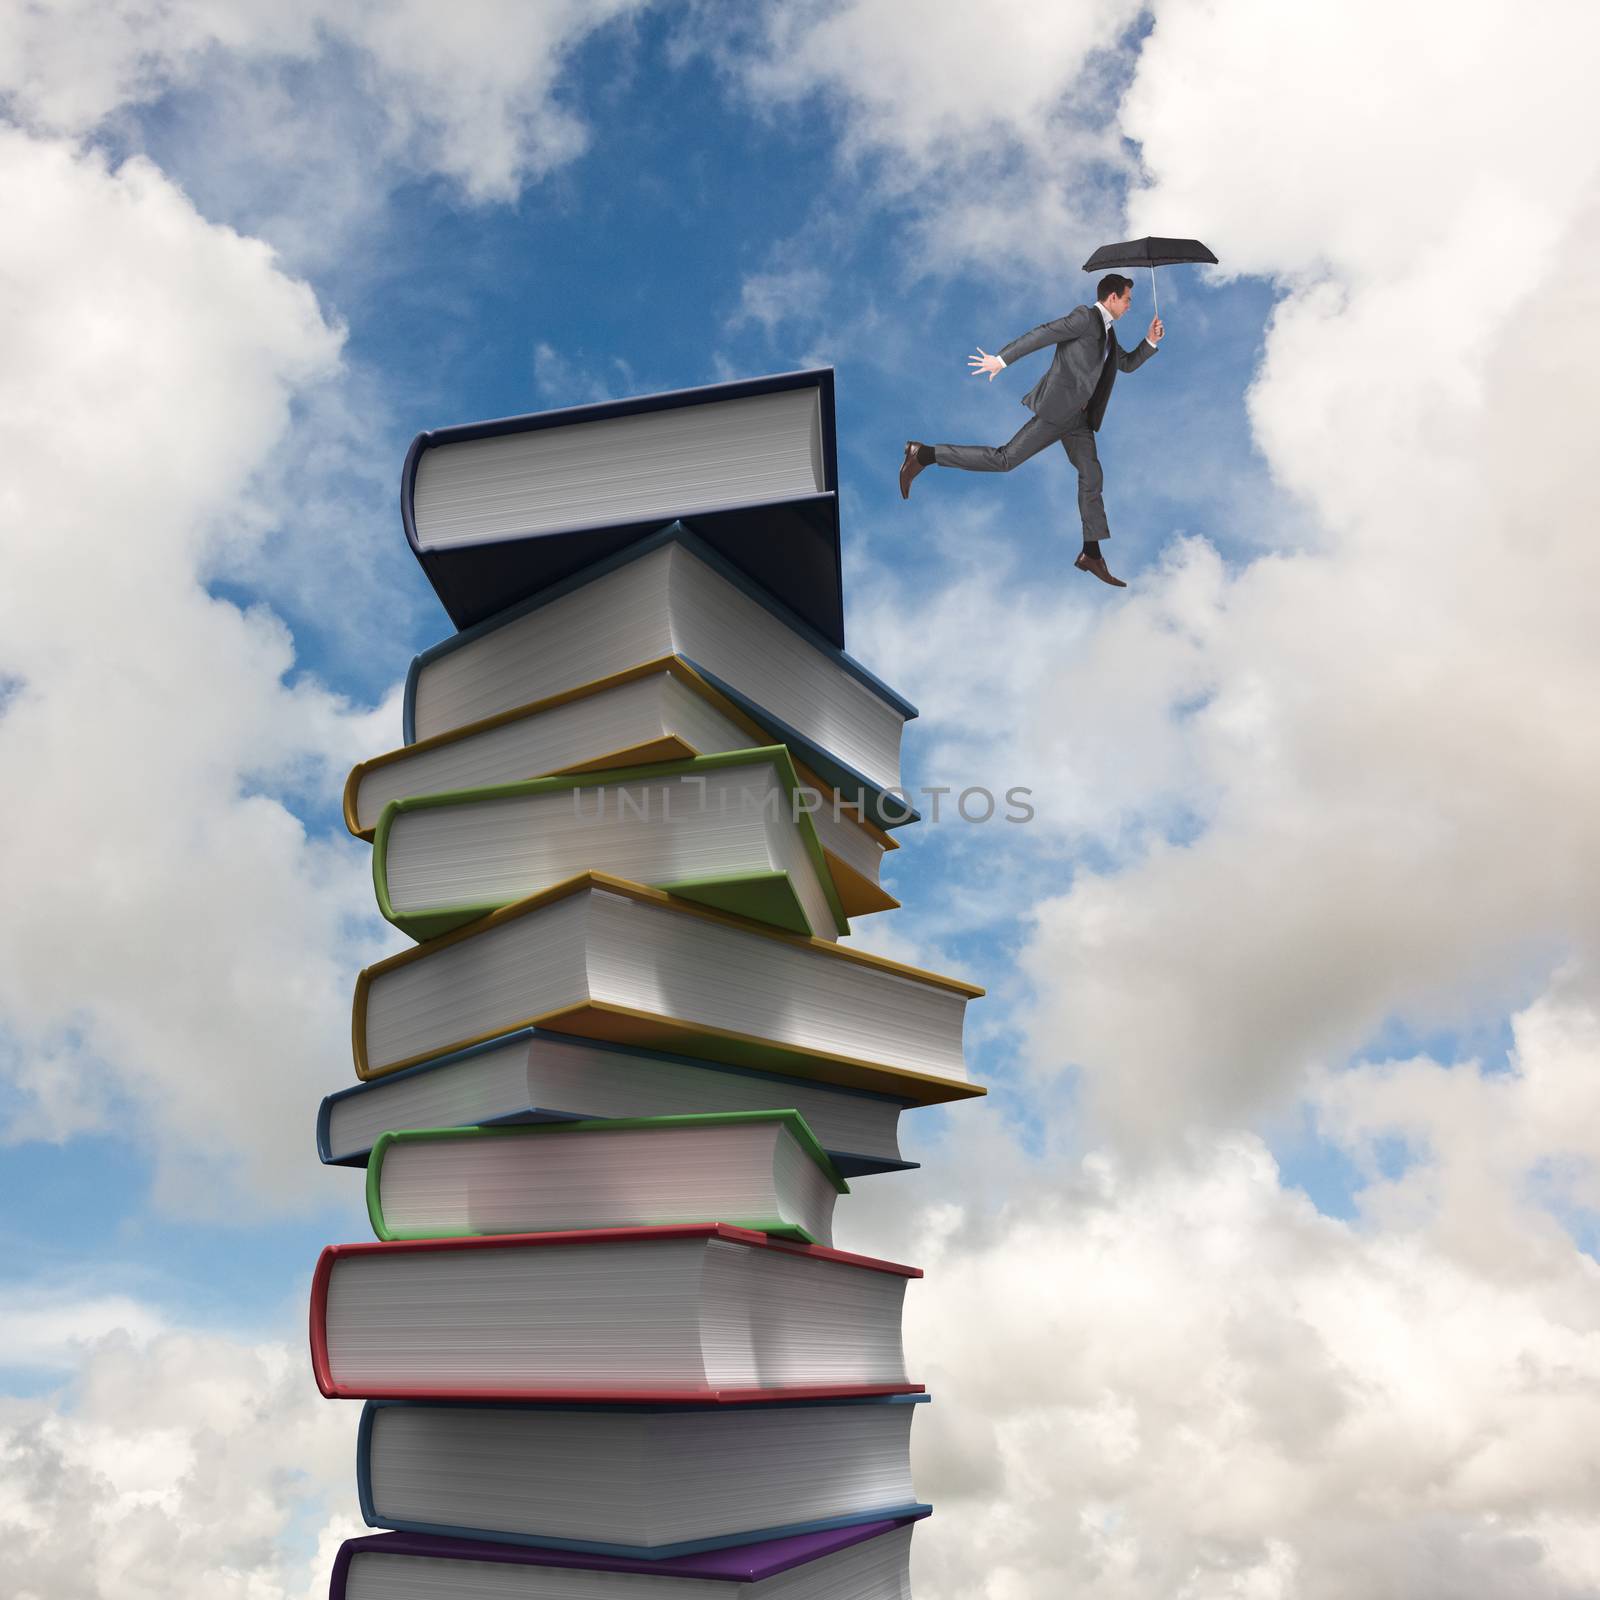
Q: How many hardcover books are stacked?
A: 10